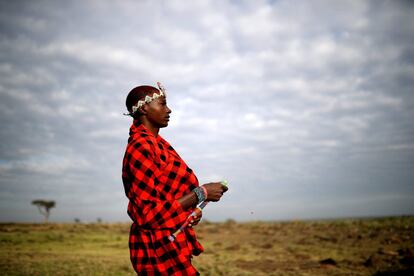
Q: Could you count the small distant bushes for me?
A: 2